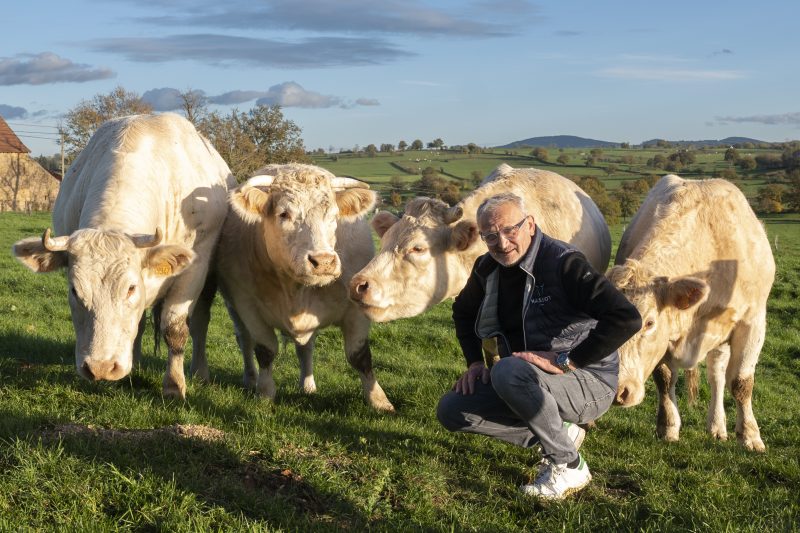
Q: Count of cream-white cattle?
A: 4